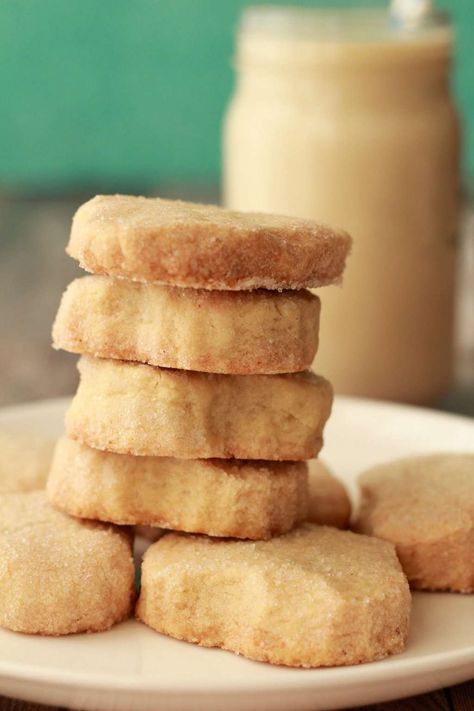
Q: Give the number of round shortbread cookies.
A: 9